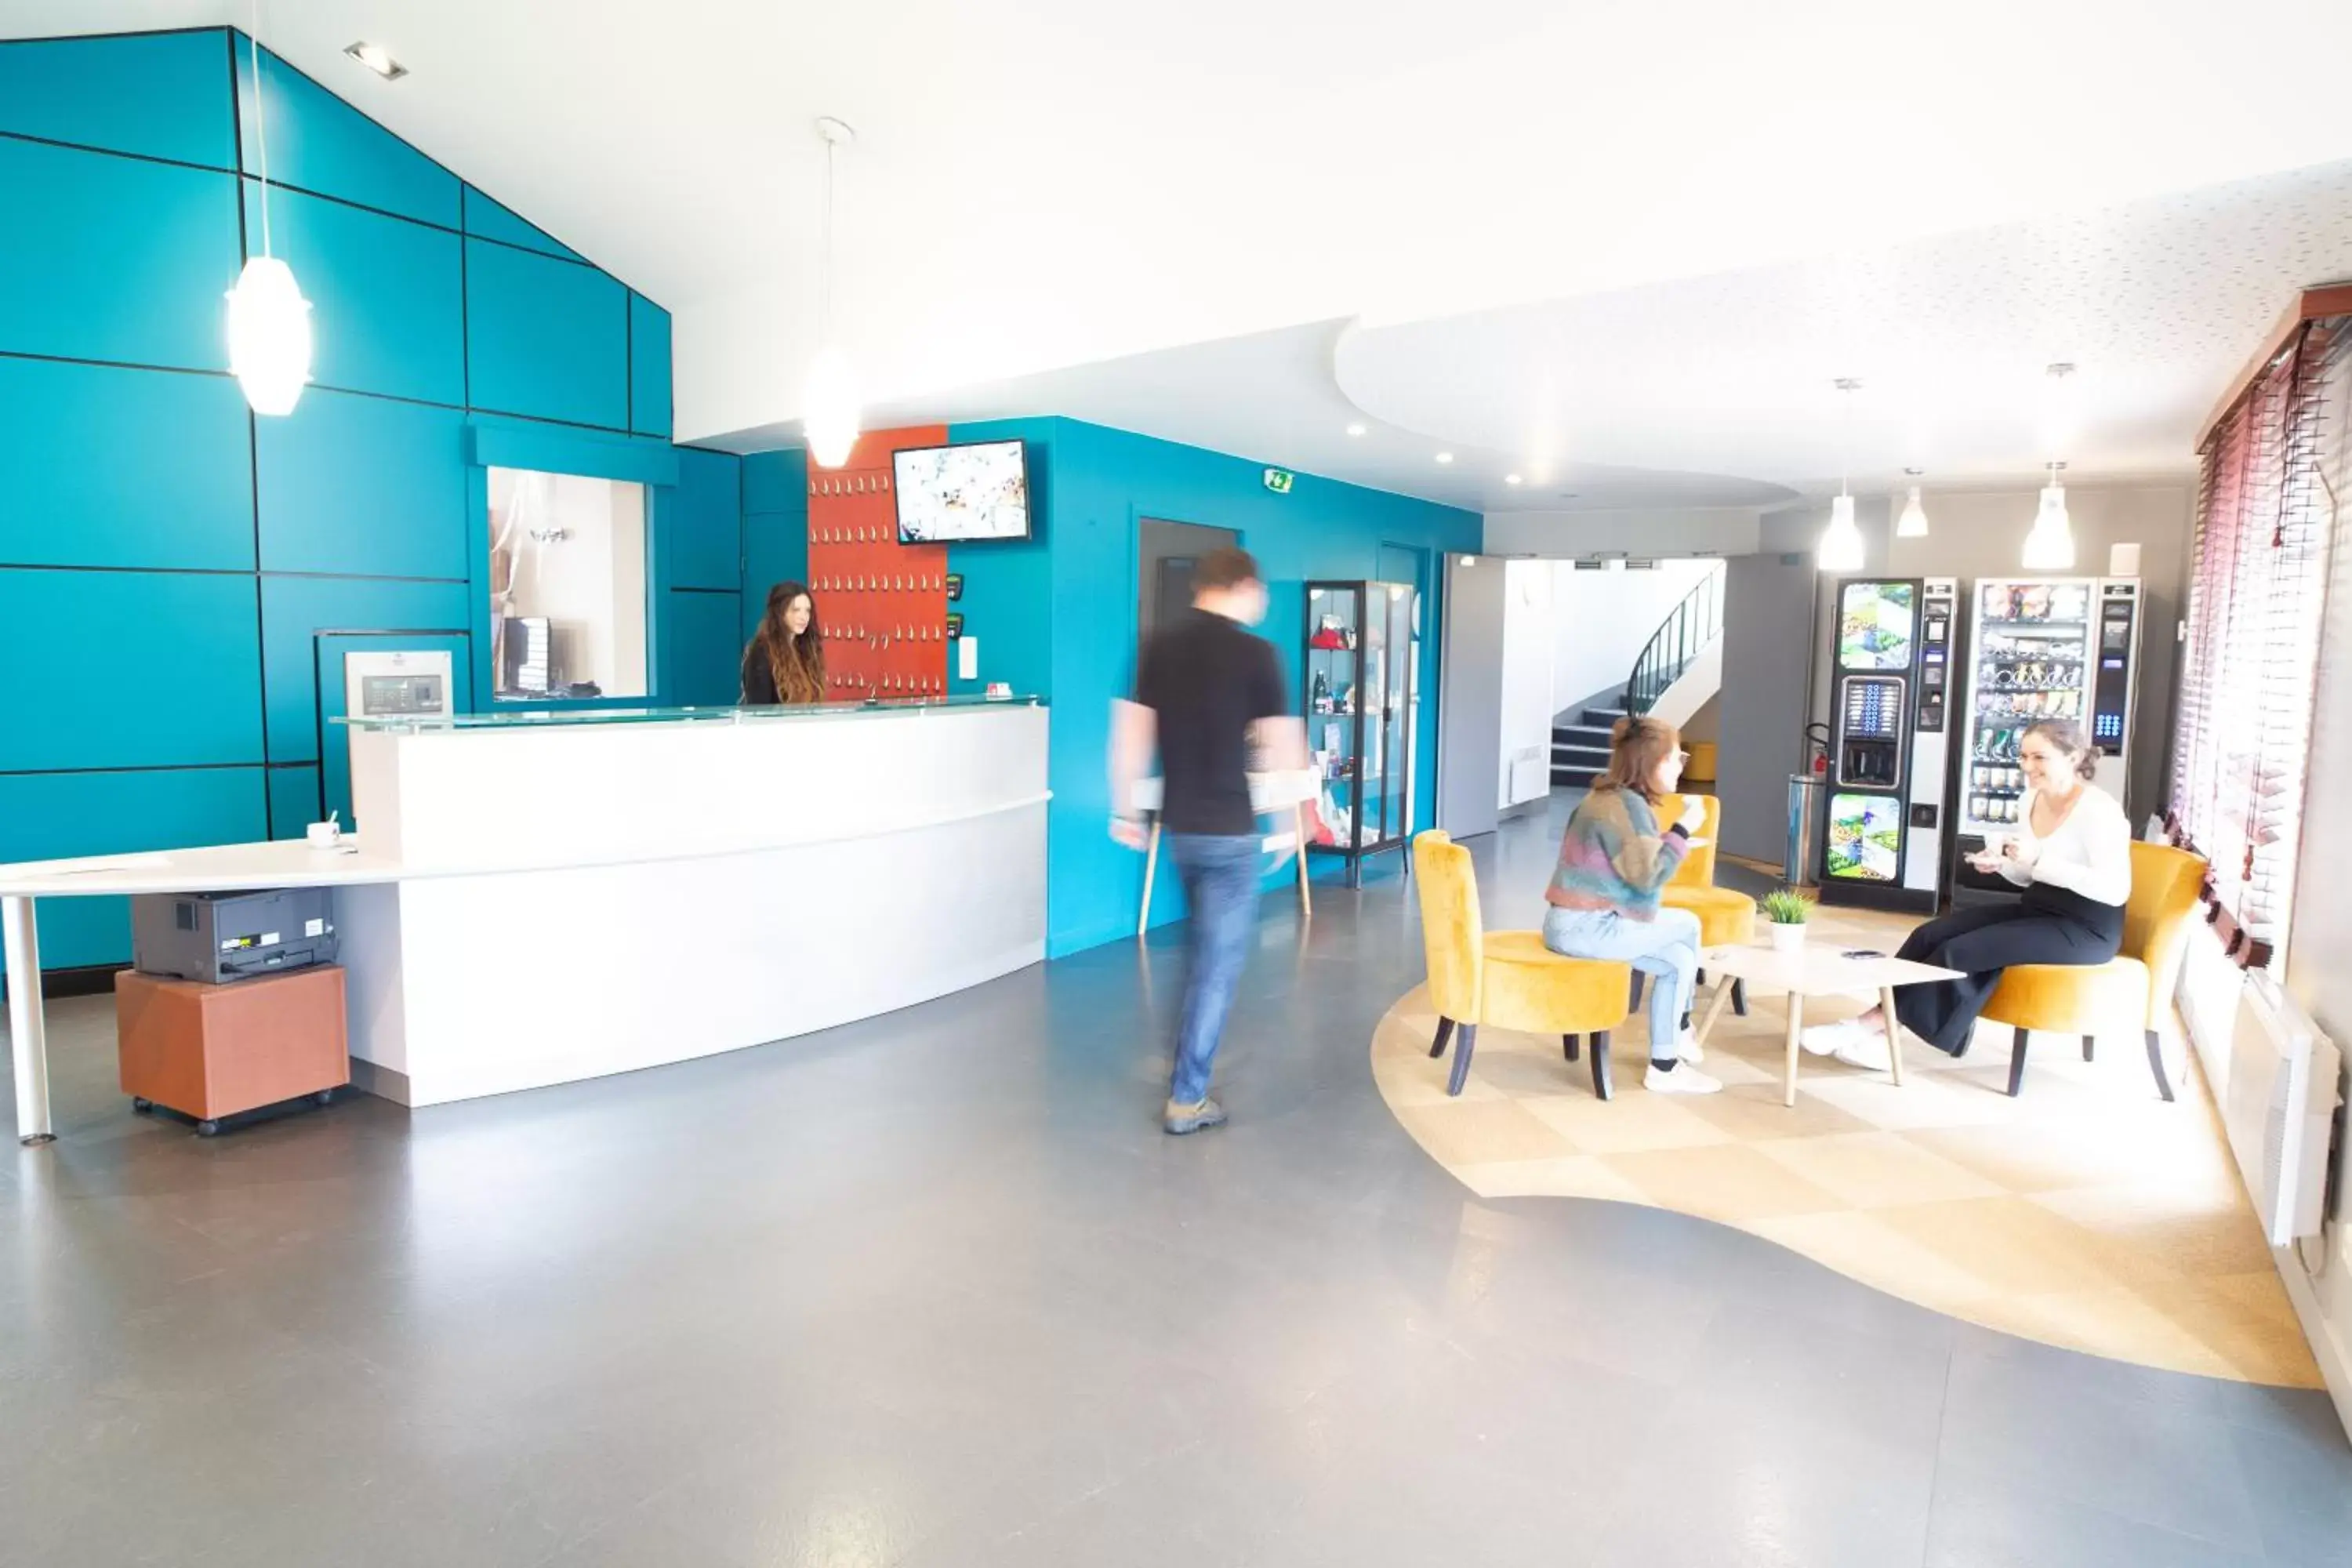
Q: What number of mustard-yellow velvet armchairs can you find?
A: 3